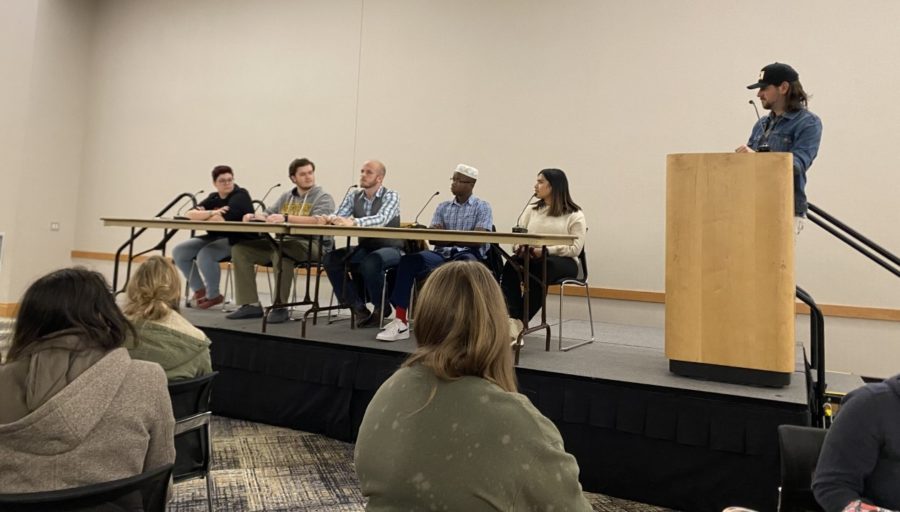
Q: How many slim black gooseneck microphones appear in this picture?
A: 6